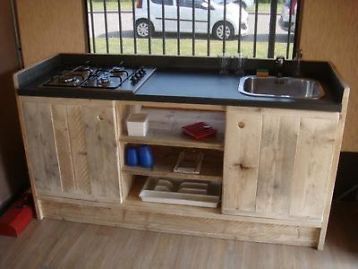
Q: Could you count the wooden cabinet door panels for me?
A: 2